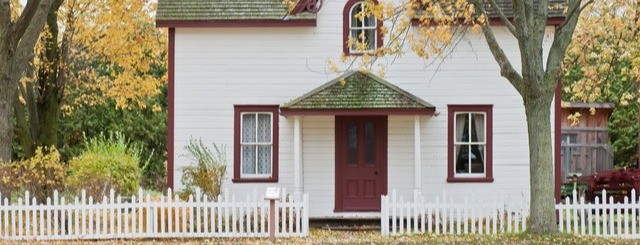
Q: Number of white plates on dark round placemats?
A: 0